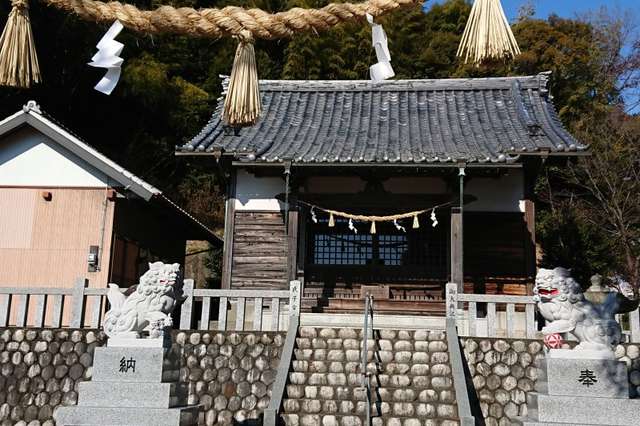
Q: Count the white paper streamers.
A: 6